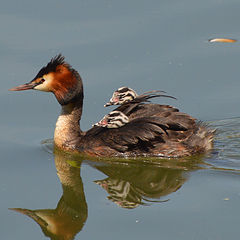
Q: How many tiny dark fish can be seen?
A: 0